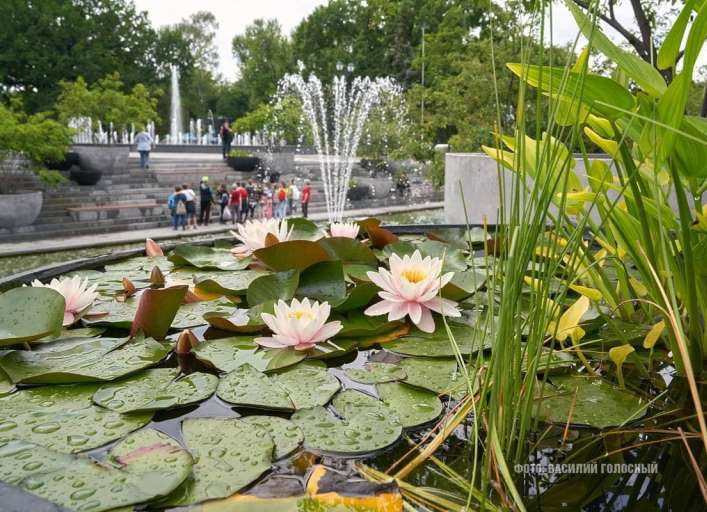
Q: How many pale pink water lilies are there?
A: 5